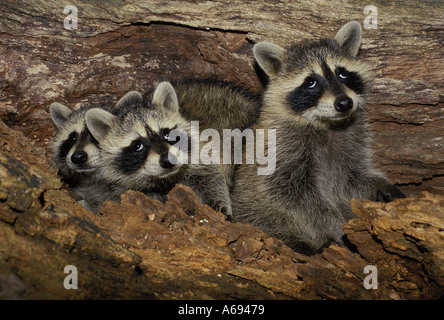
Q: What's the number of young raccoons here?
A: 3